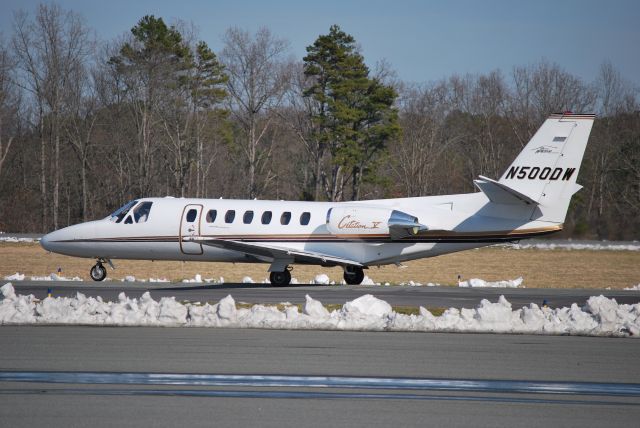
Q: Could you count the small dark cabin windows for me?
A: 7